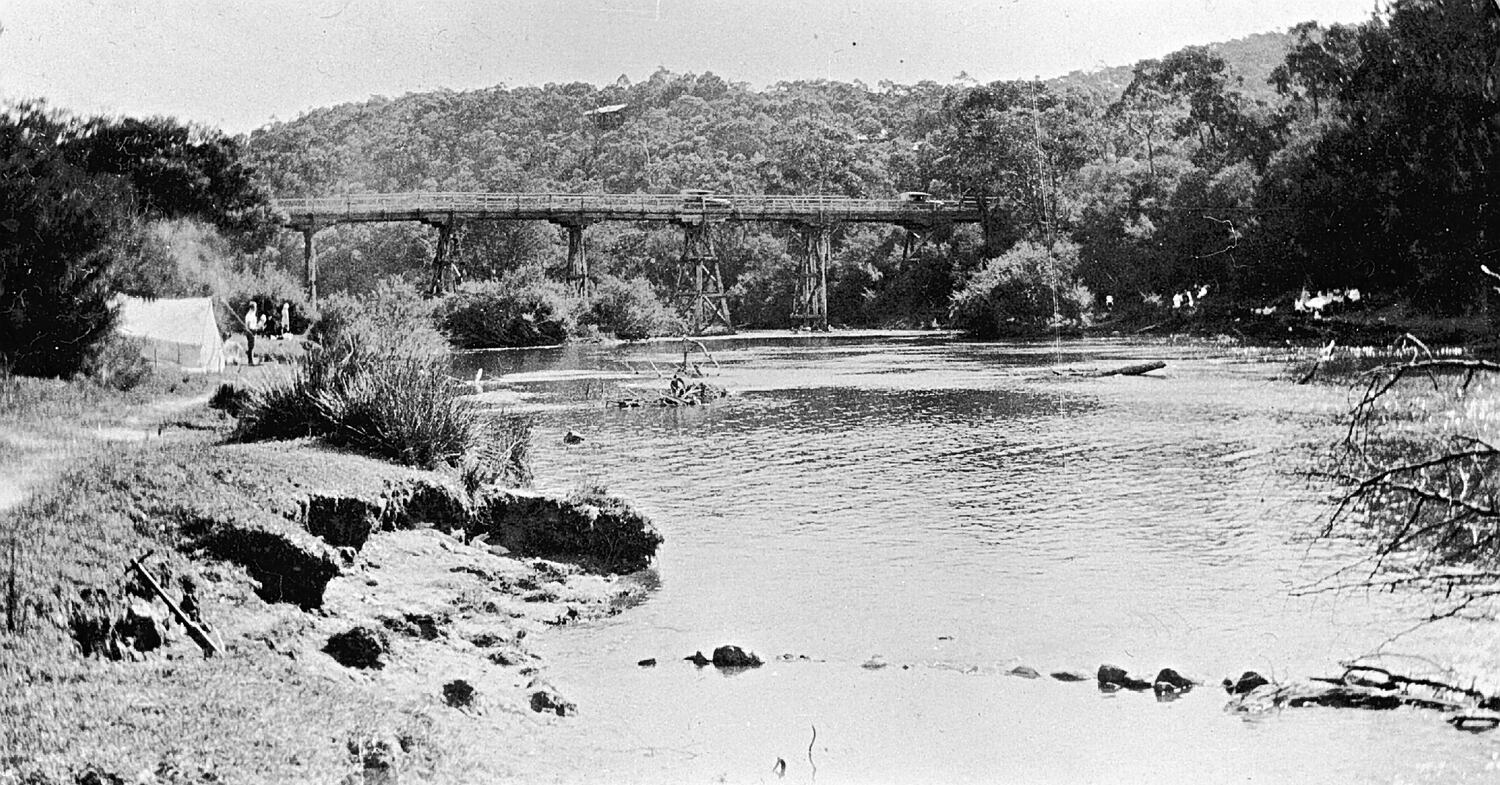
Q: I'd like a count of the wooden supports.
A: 6